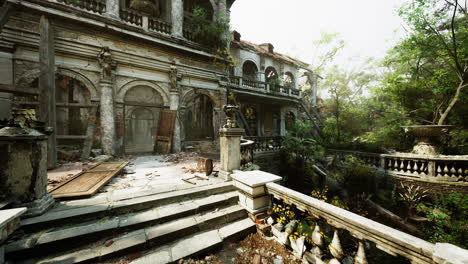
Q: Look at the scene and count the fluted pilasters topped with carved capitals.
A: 2